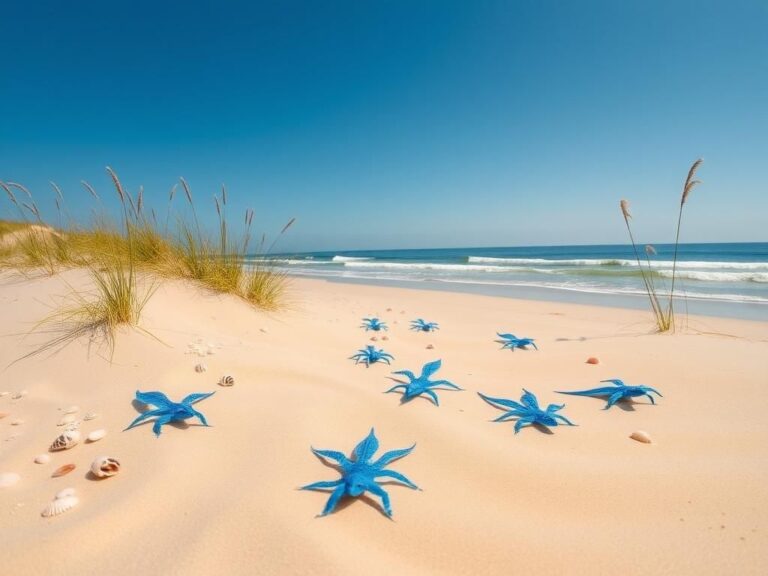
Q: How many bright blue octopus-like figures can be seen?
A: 9